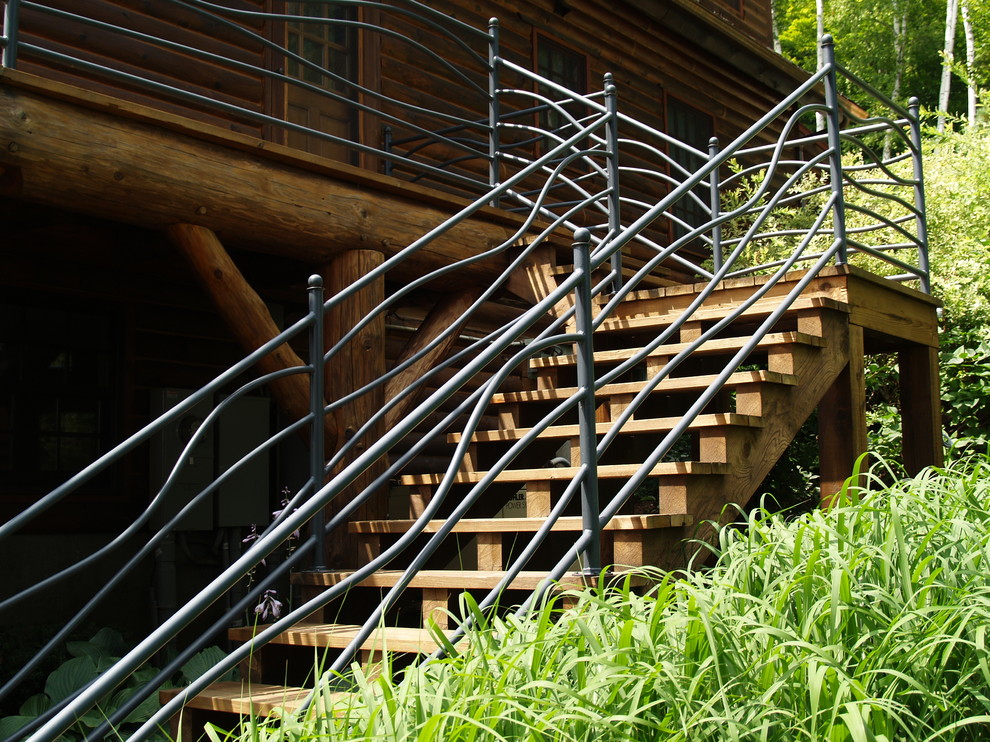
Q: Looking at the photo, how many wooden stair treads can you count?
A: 9